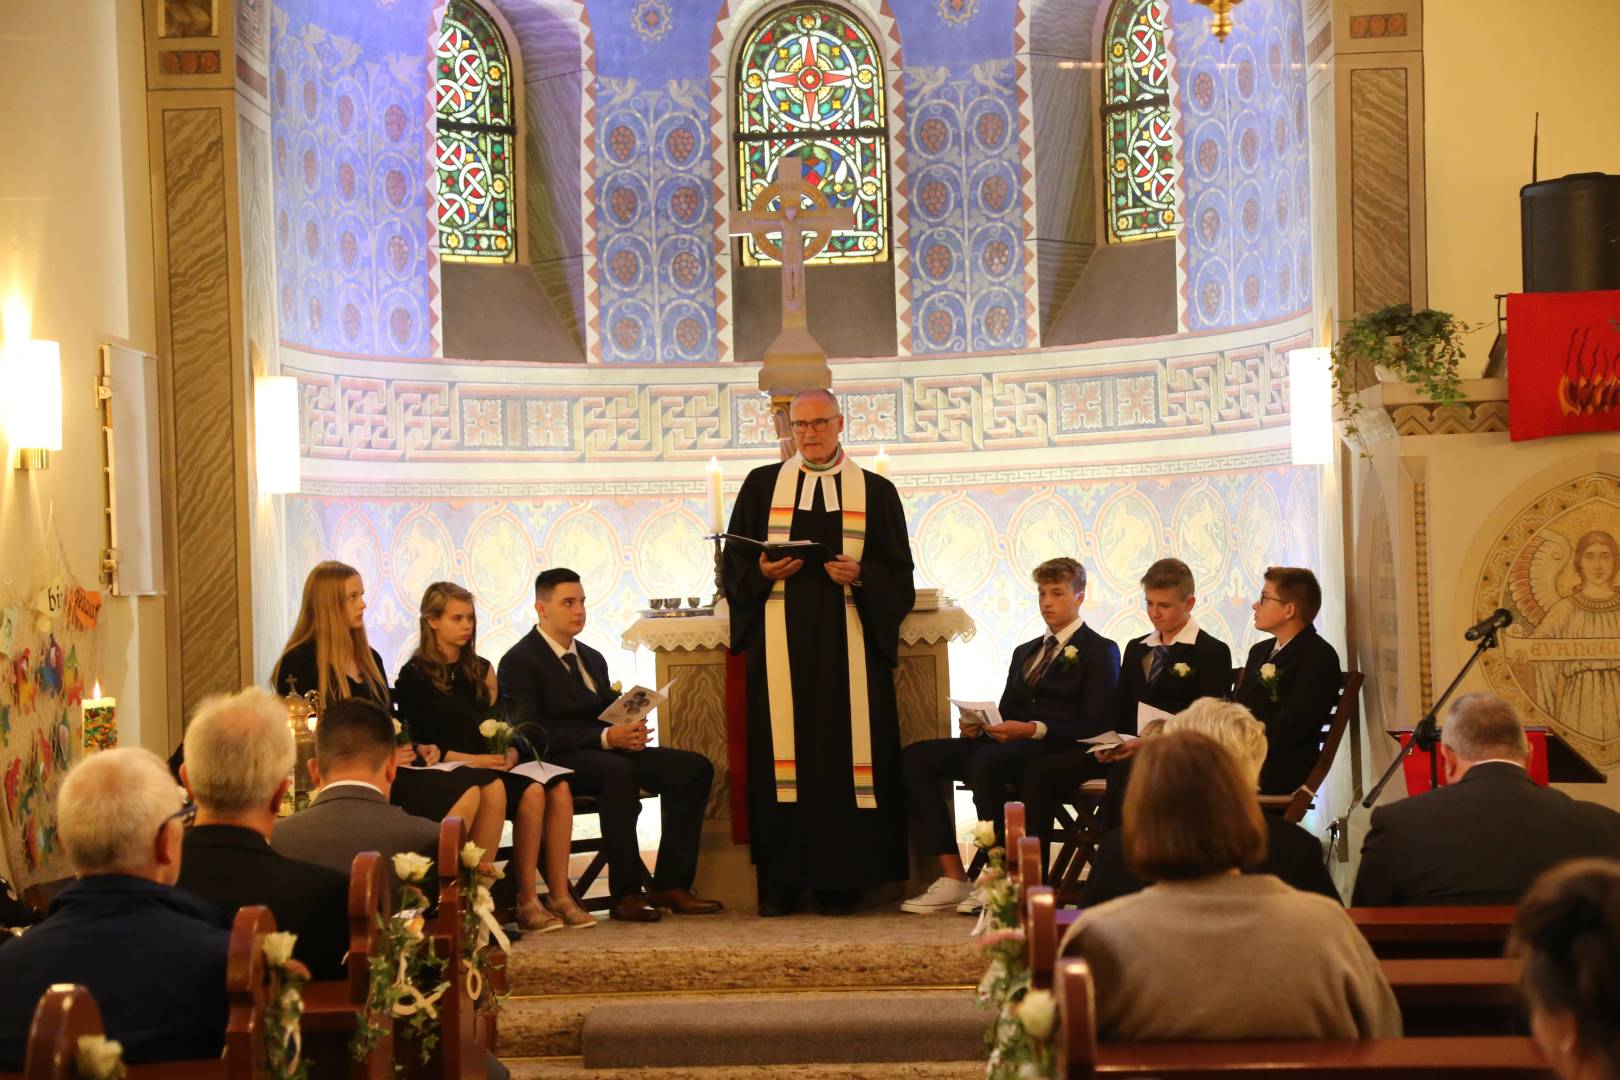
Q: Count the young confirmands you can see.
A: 6